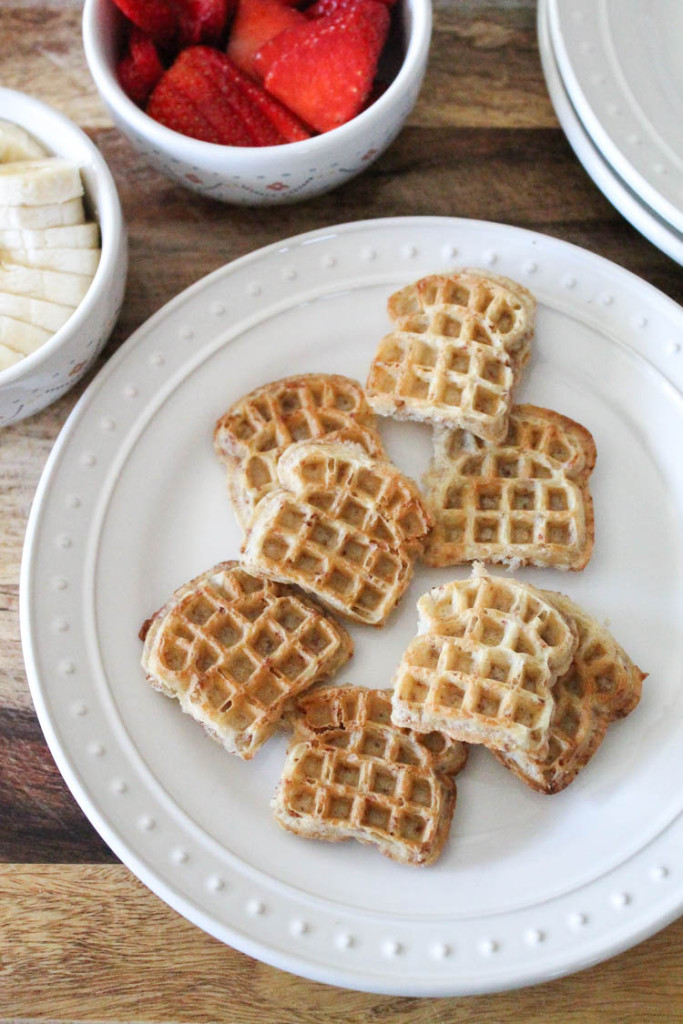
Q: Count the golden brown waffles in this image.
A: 8